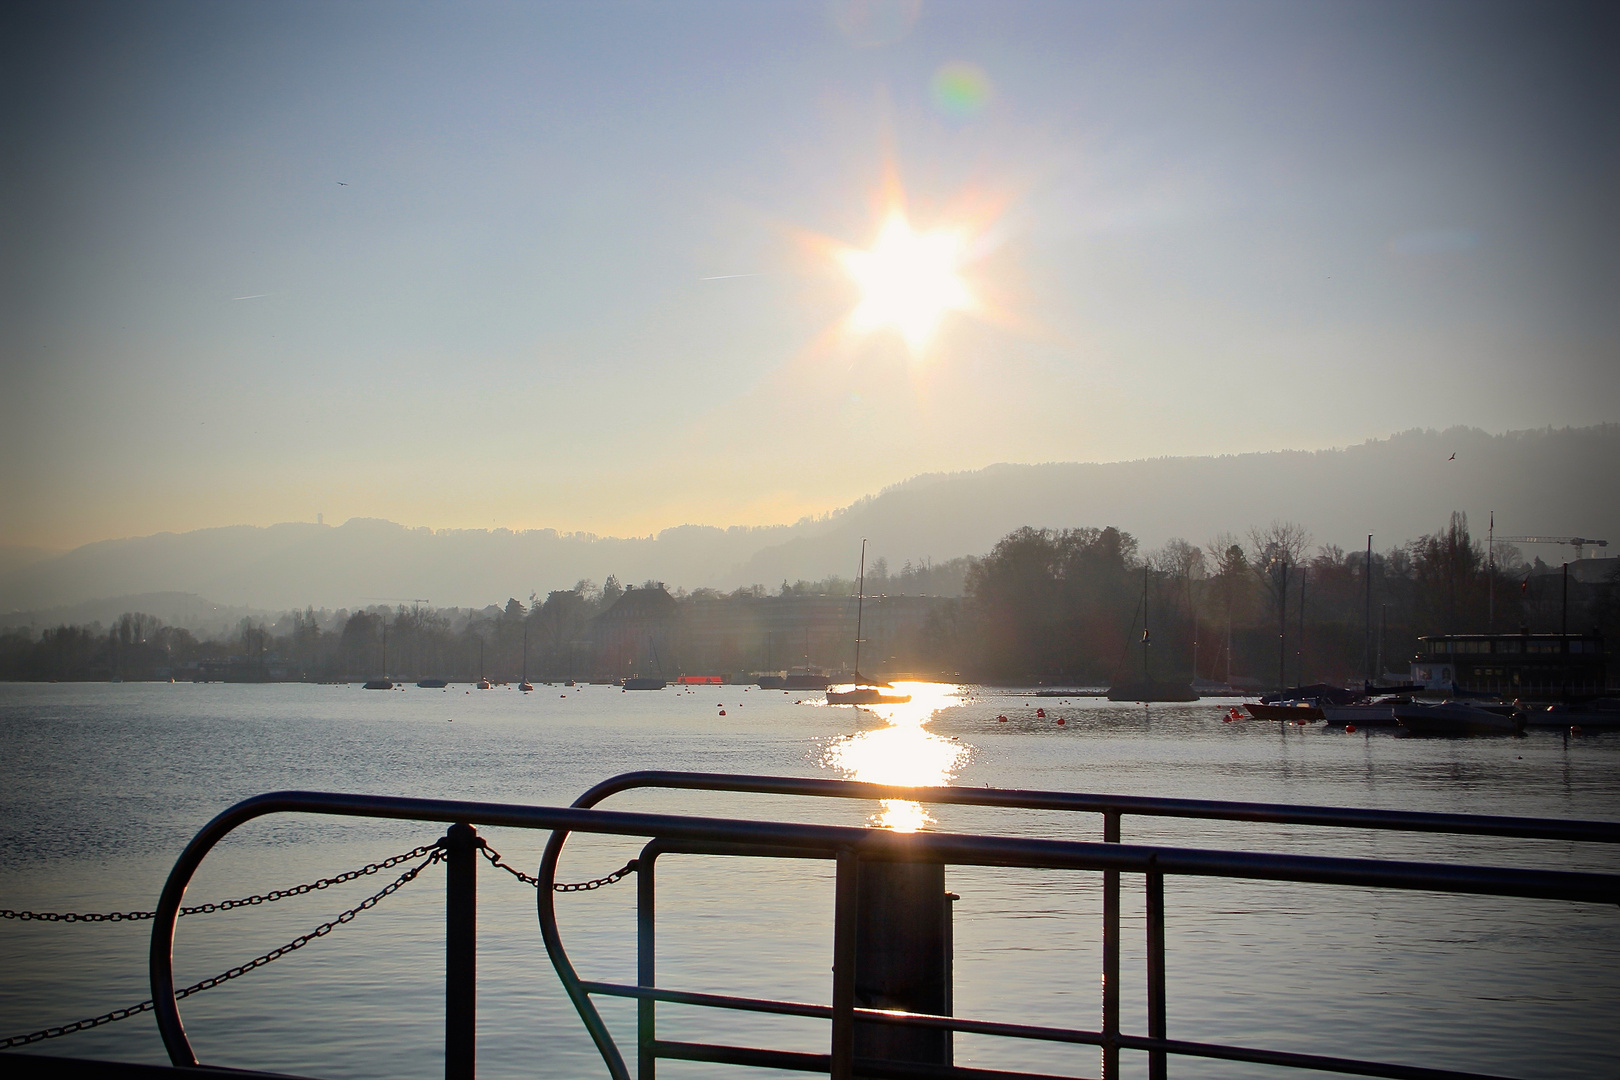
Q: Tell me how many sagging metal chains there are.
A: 3